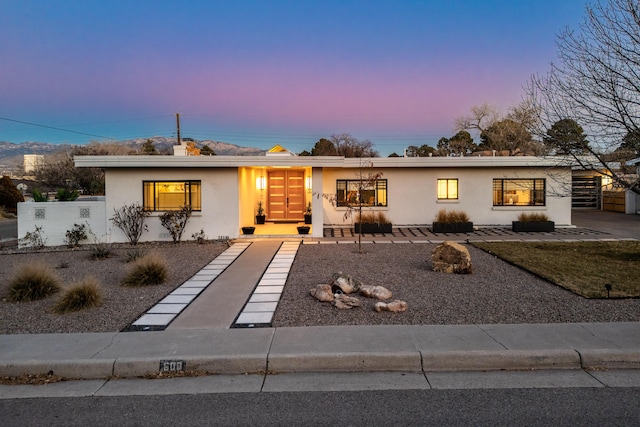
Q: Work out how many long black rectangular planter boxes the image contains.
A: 3